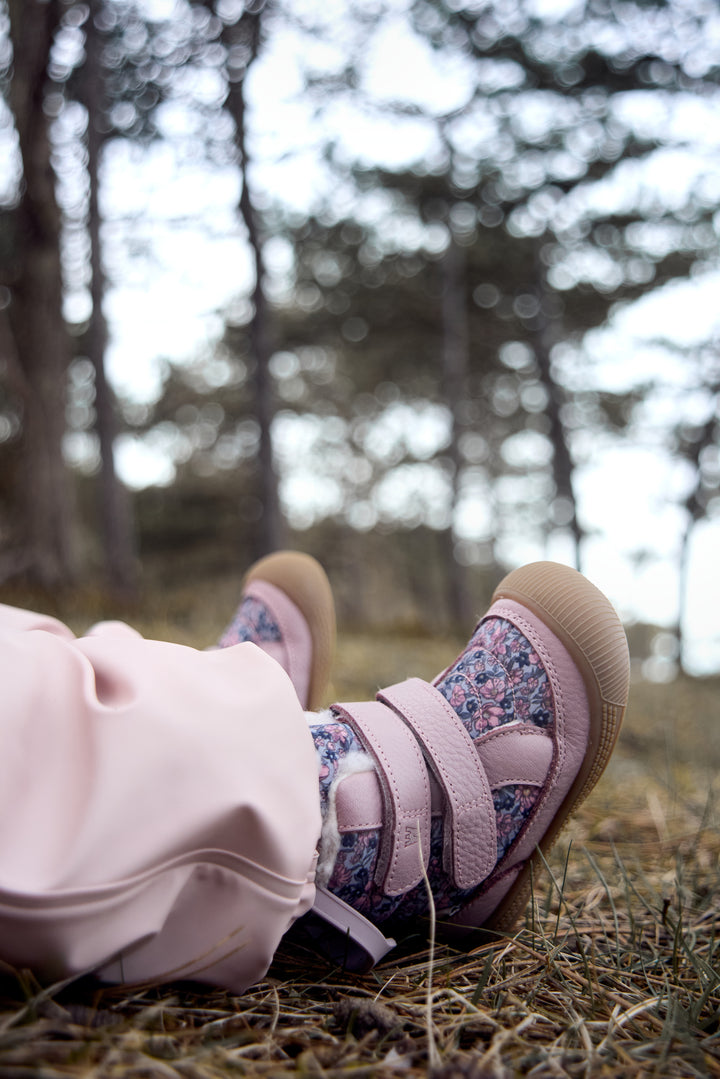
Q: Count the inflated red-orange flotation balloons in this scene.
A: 0